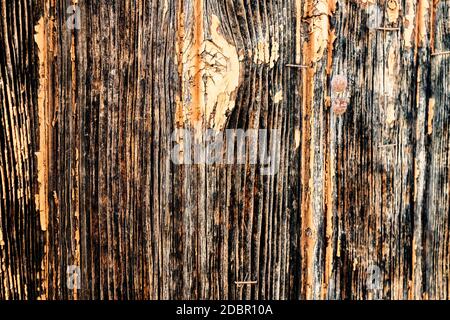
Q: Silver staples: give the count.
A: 5